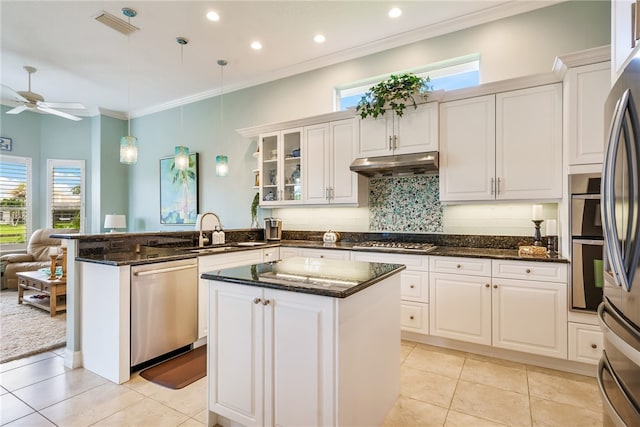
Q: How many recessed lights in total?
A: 4